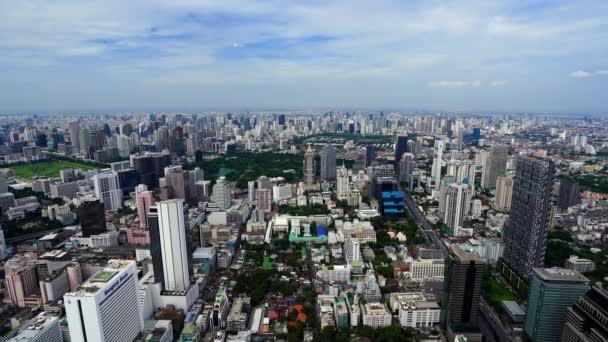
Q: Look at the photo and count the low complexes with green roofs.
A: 1